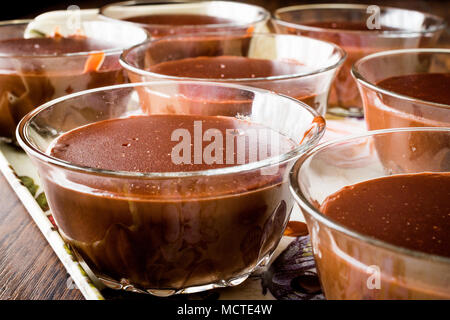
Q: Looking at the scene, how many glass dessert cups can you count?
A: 7